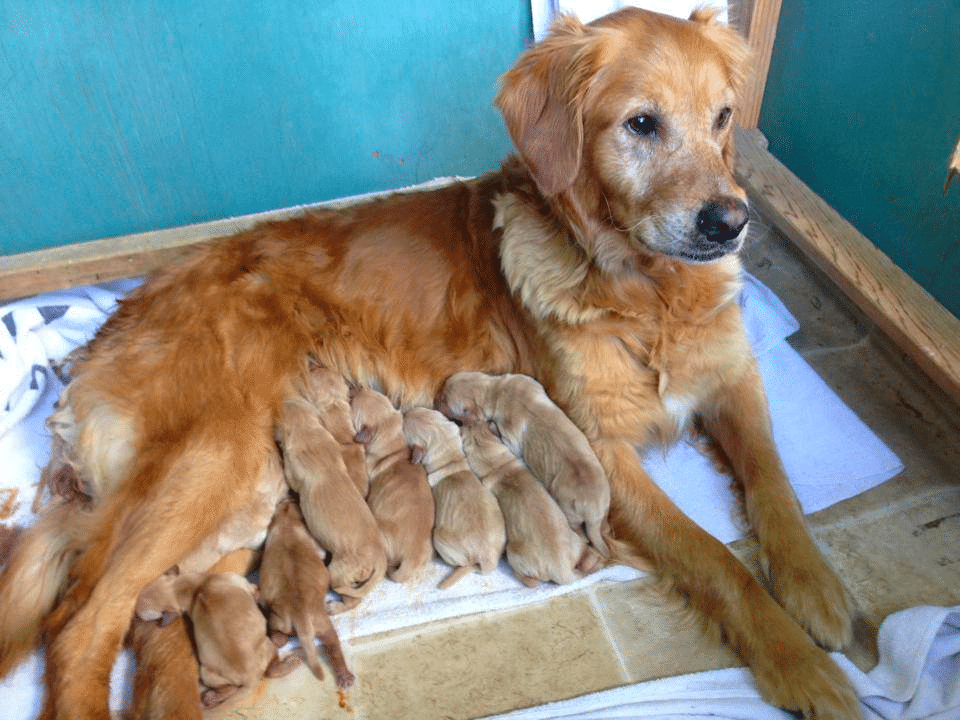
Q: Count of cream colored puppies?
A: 8